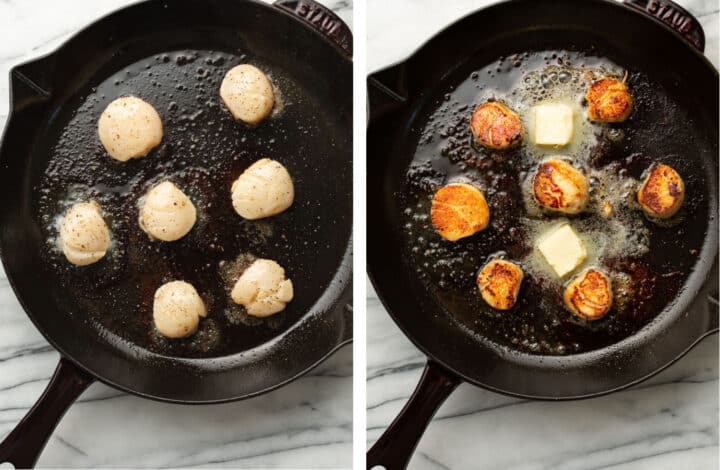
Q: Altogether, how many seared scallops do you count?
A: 7